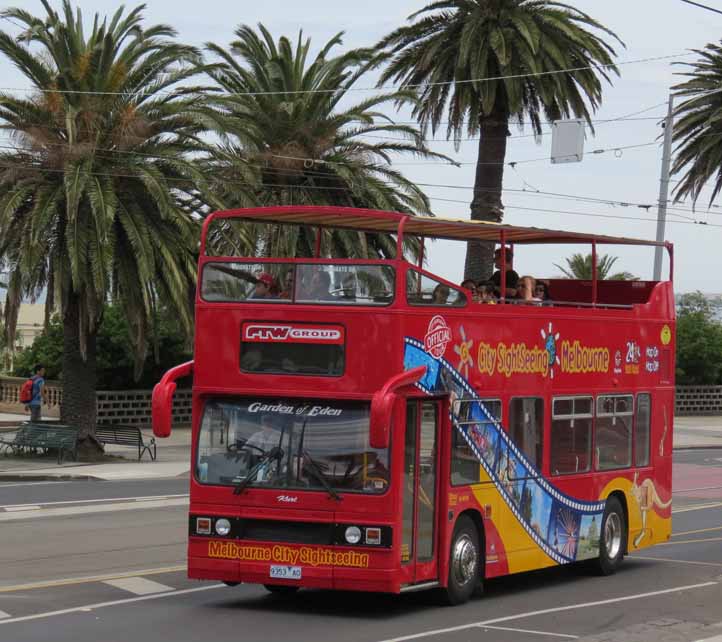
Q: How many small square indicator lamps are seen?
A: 2